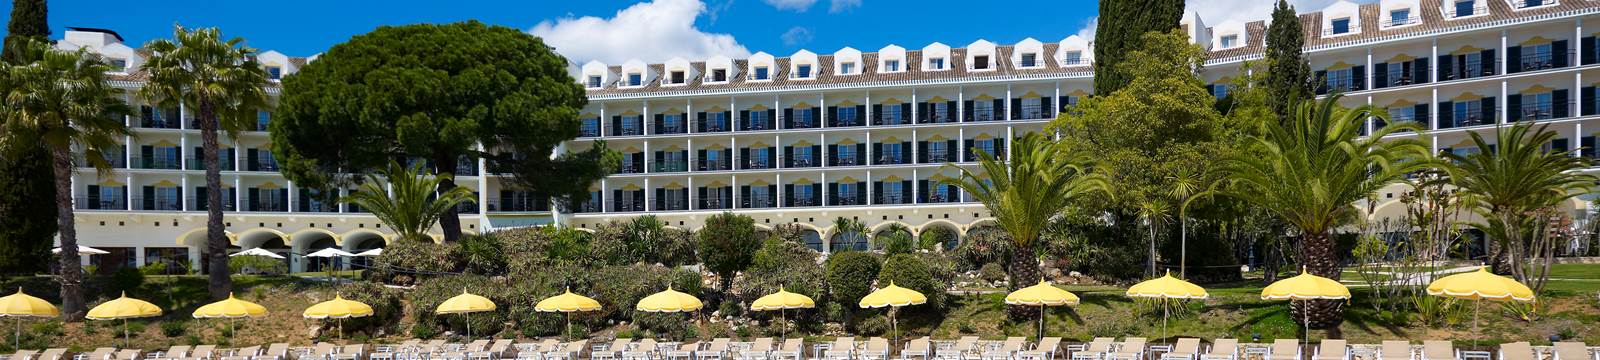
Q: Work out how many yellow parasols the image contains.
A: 13